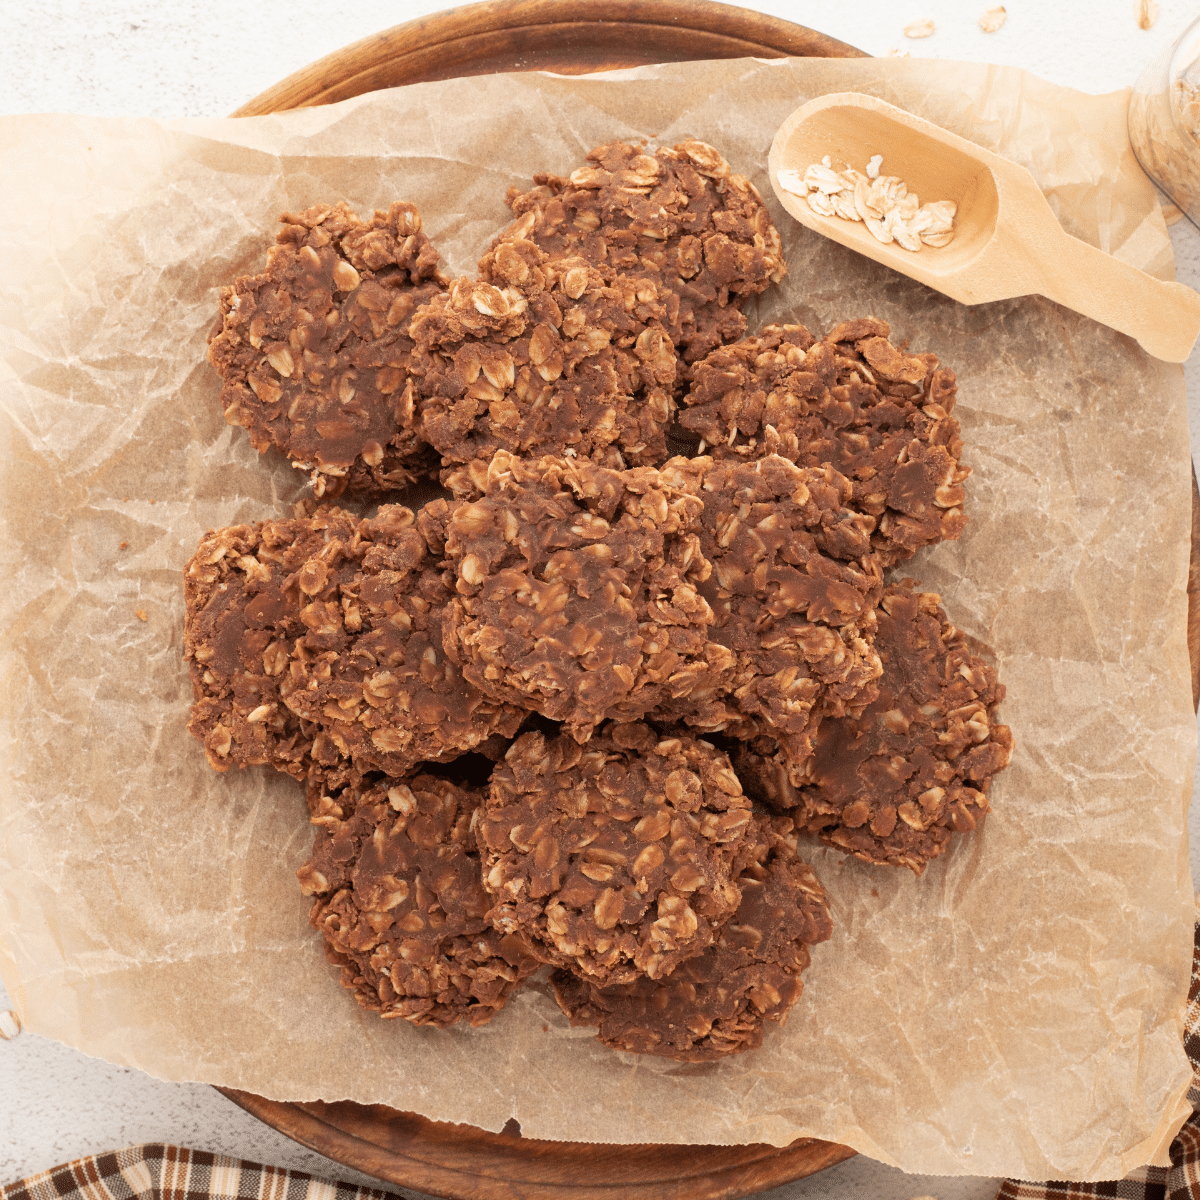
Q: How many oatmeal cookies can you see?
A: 12